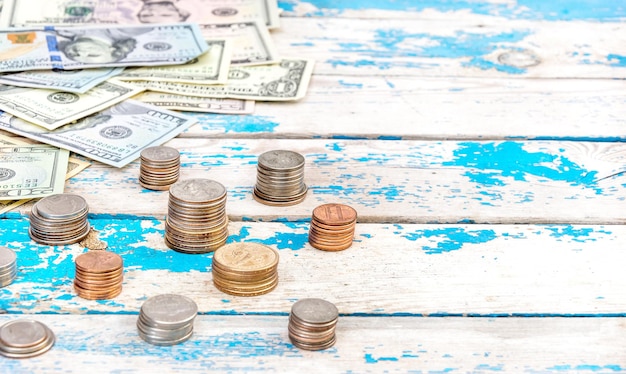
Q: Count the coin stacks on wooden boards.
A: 11